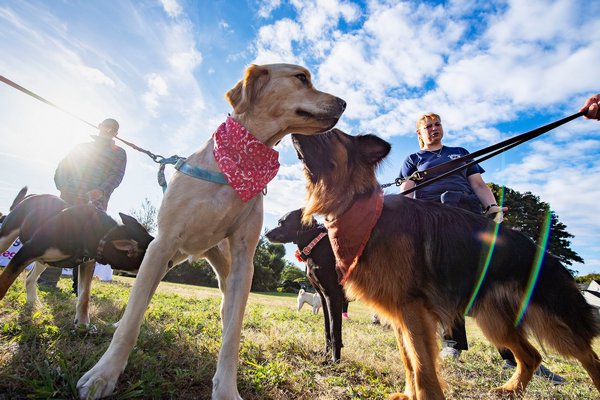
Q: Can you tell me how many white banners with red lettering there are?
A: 1